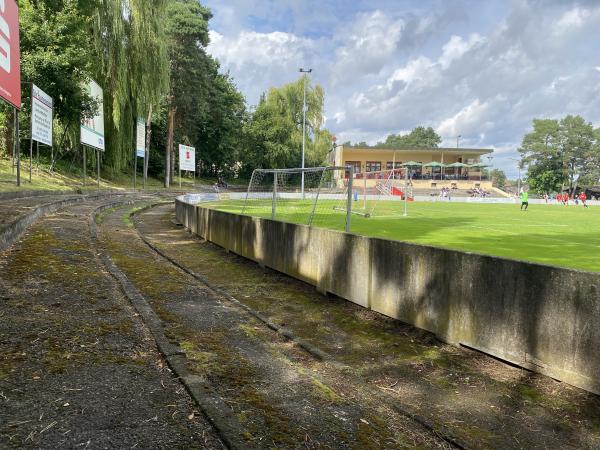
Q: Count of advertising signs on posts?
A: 5